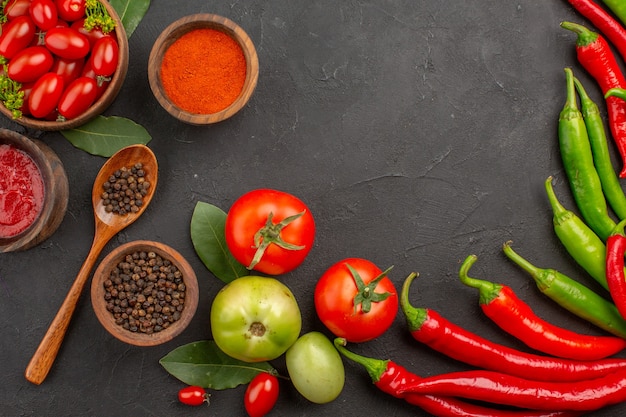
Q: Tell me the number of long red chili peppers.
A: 7